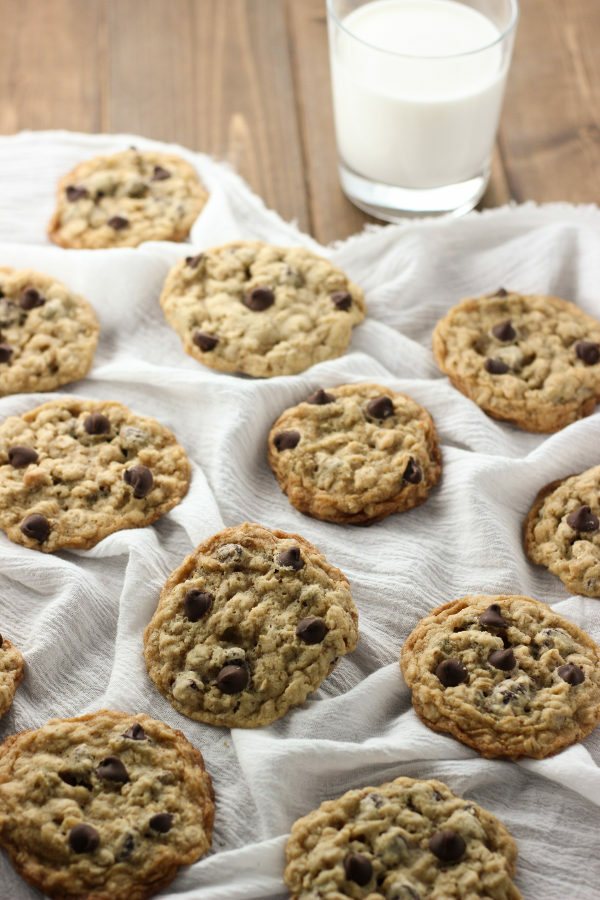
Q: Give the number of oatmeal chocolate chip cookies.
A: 12